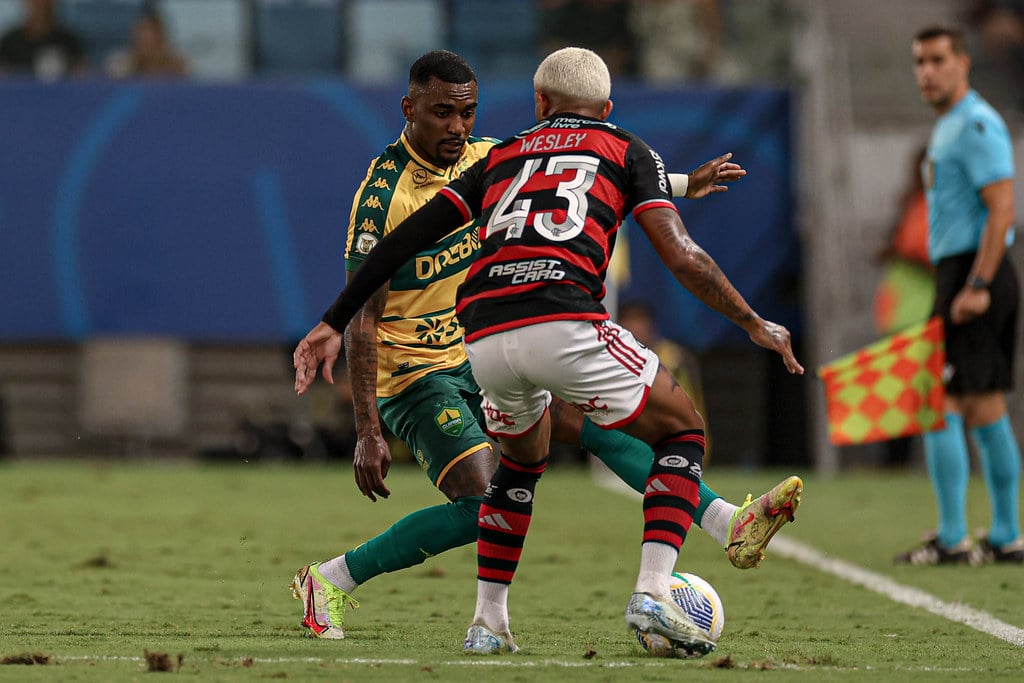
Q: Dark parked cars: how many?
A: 0